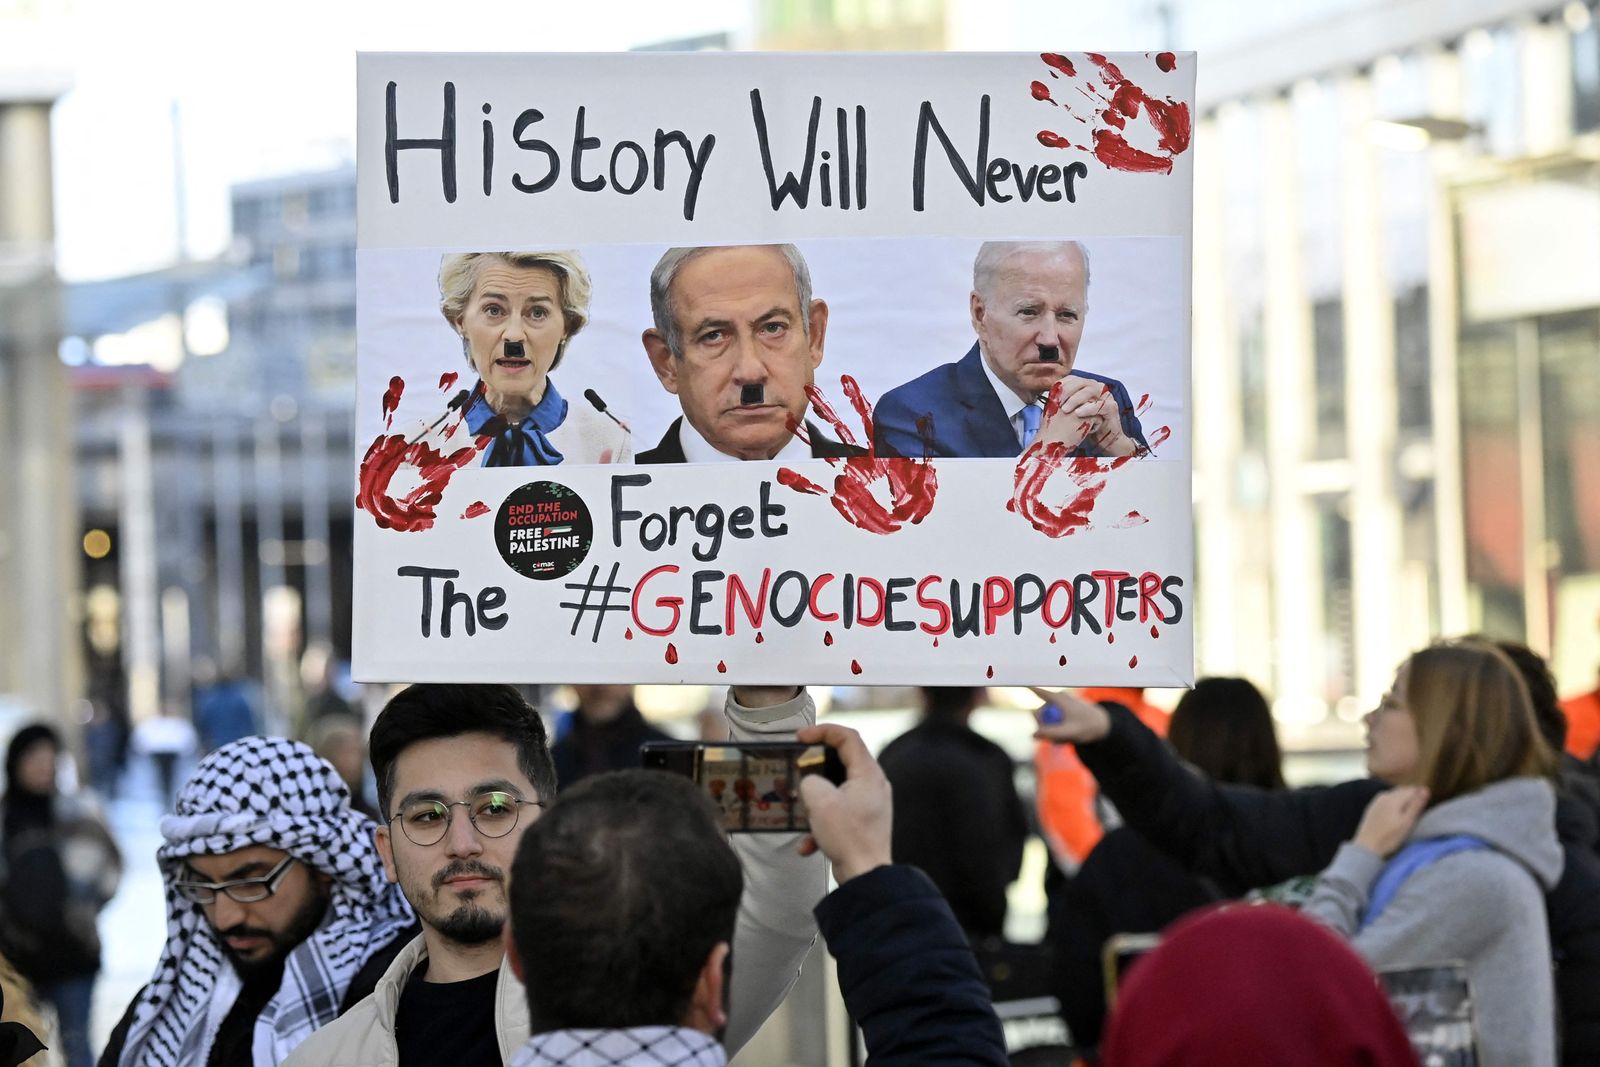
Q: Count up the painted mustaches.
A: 3